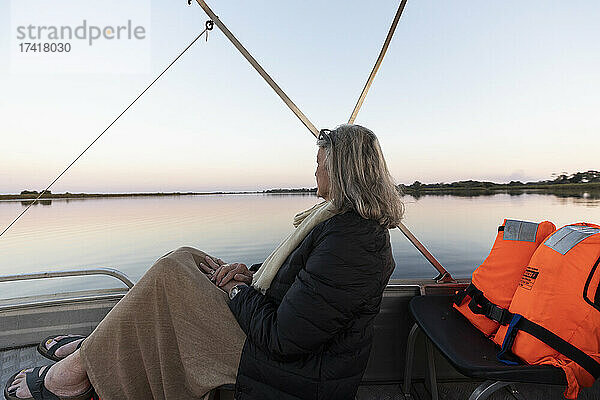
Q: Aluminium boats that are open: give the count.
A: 1